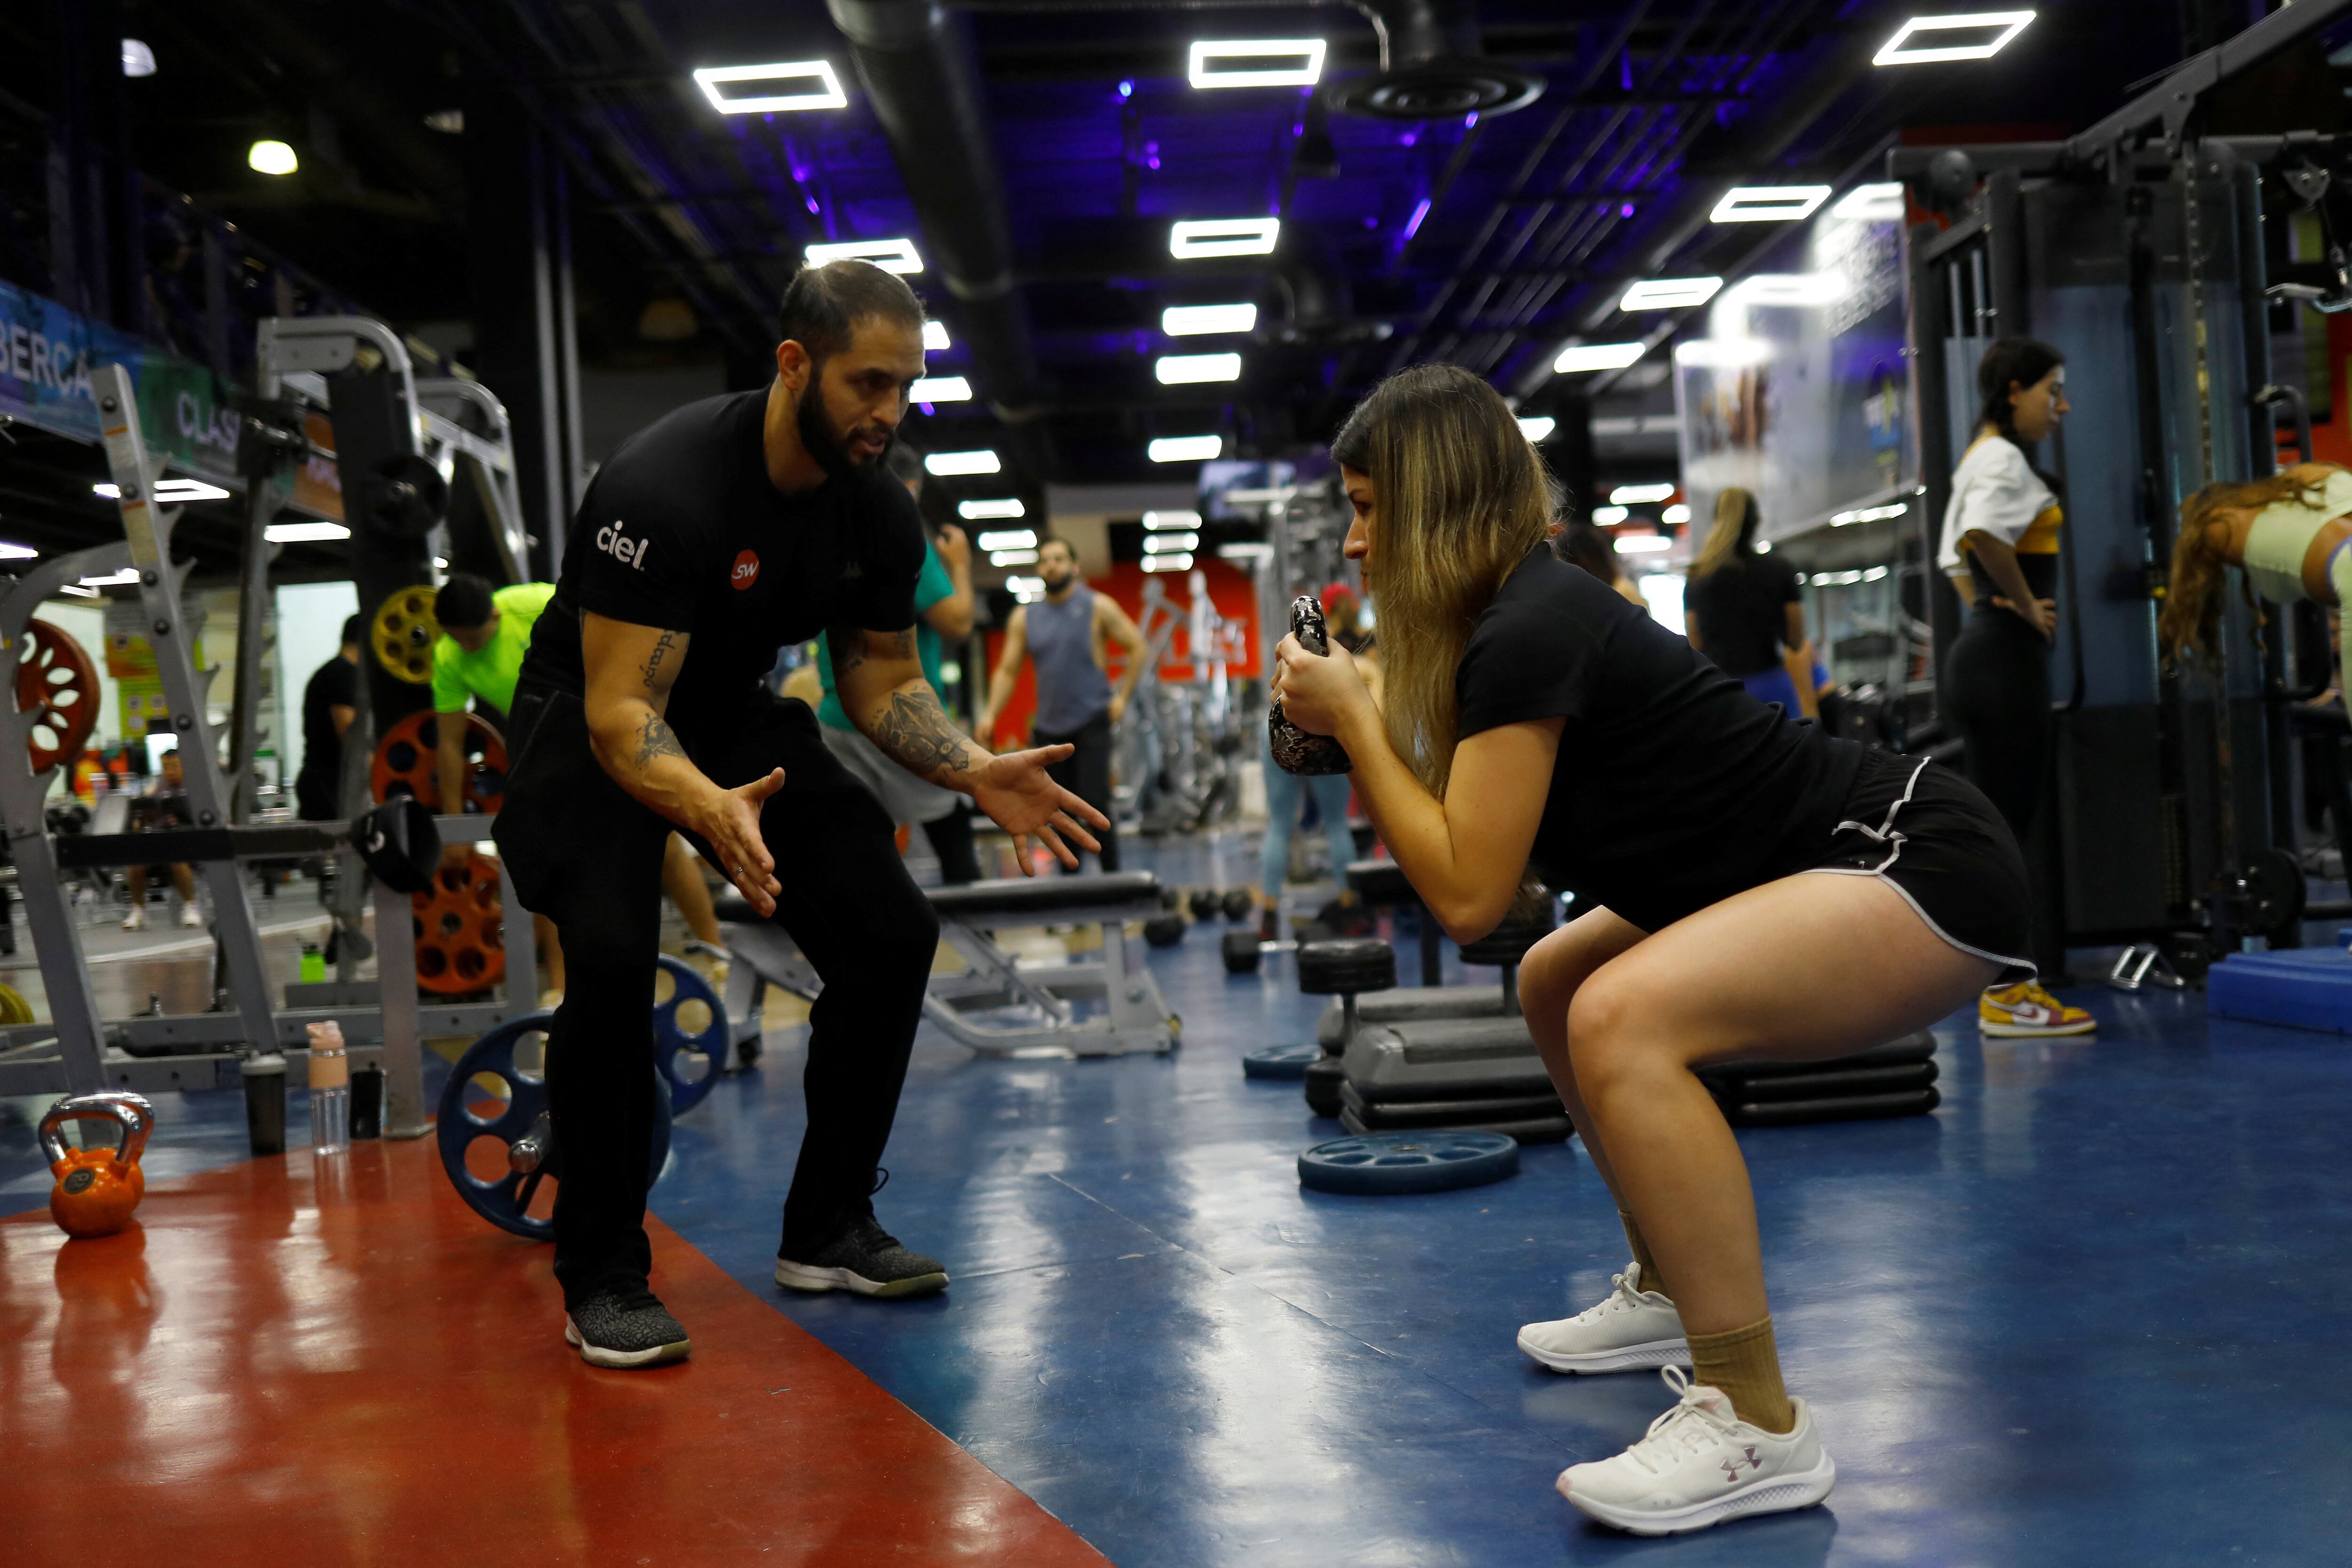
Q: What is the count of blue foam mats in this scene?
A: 1